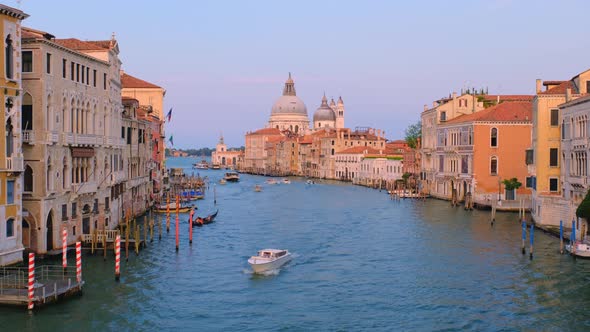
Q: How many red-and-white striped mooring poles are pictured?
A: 4